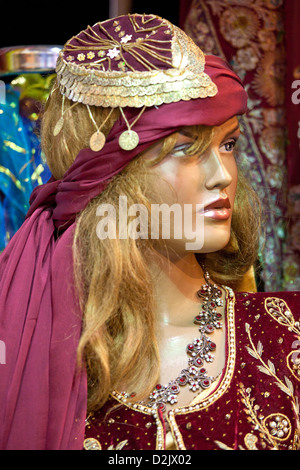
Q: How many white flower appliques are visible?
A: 2